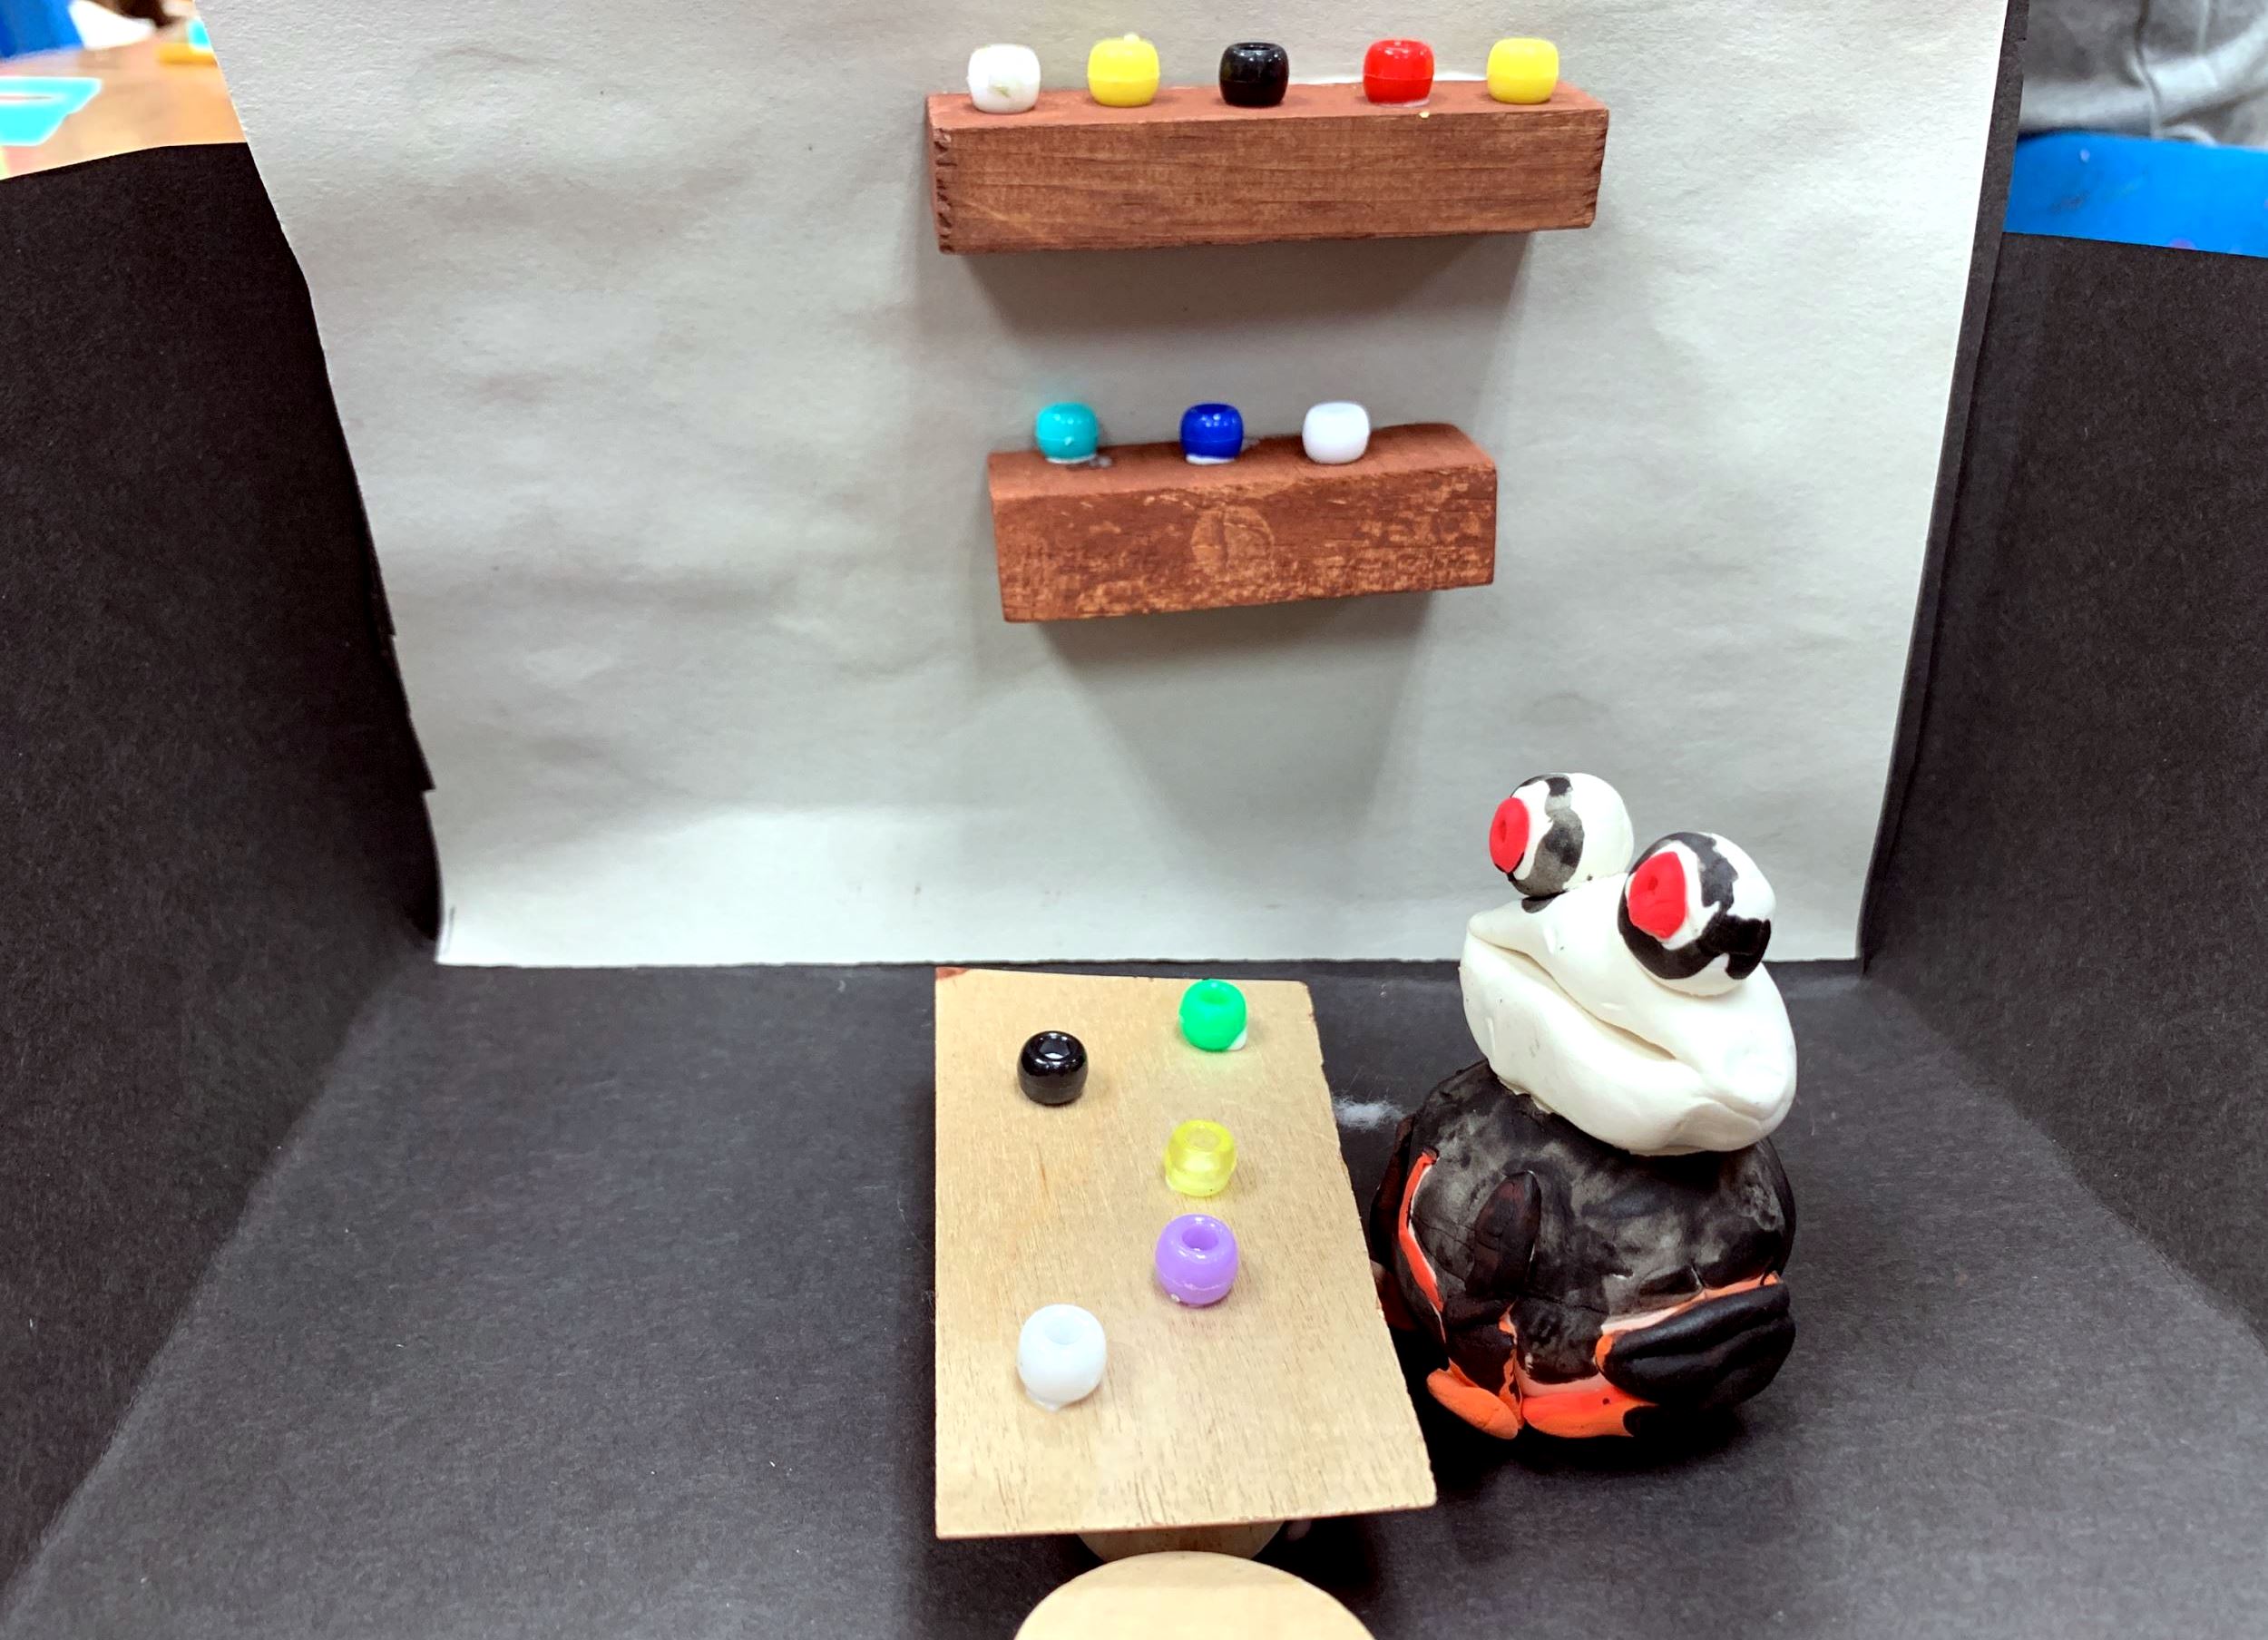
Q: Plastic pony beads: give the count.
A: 13